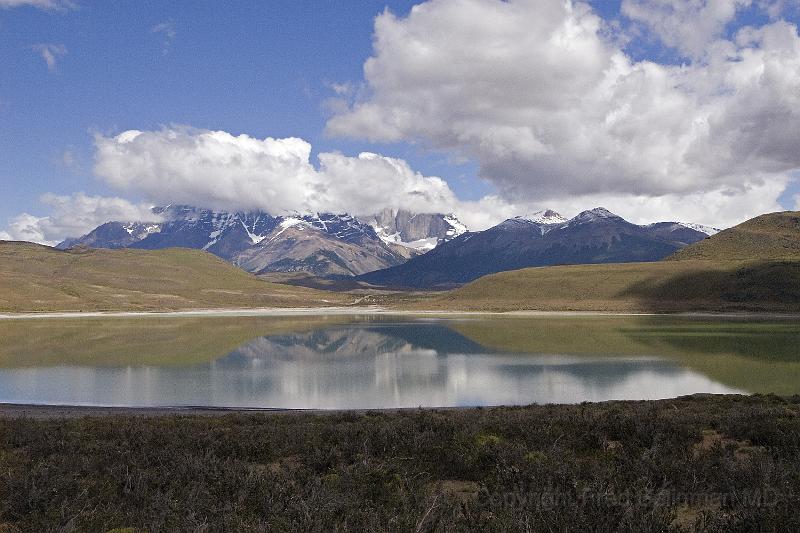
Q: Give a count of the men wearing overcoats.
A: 0